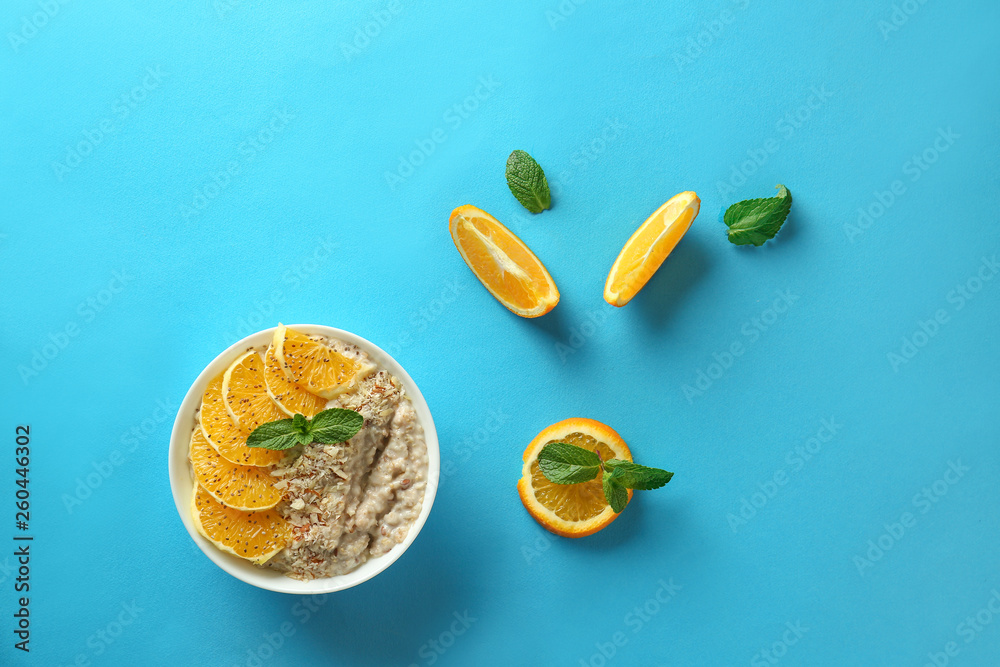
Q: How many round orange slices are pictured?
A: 1